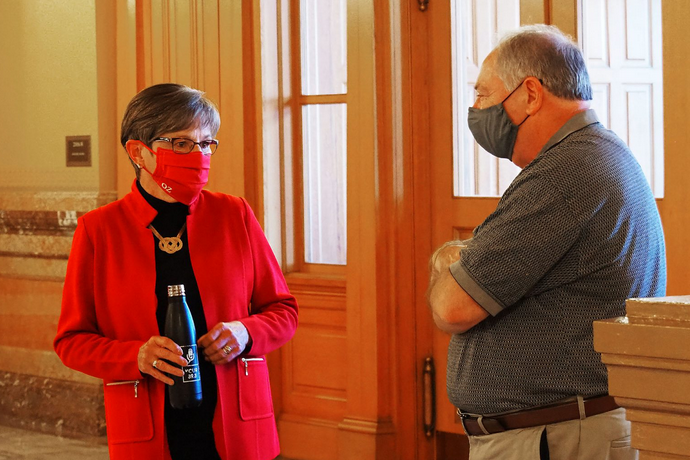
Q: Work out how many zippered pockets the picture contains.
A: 2